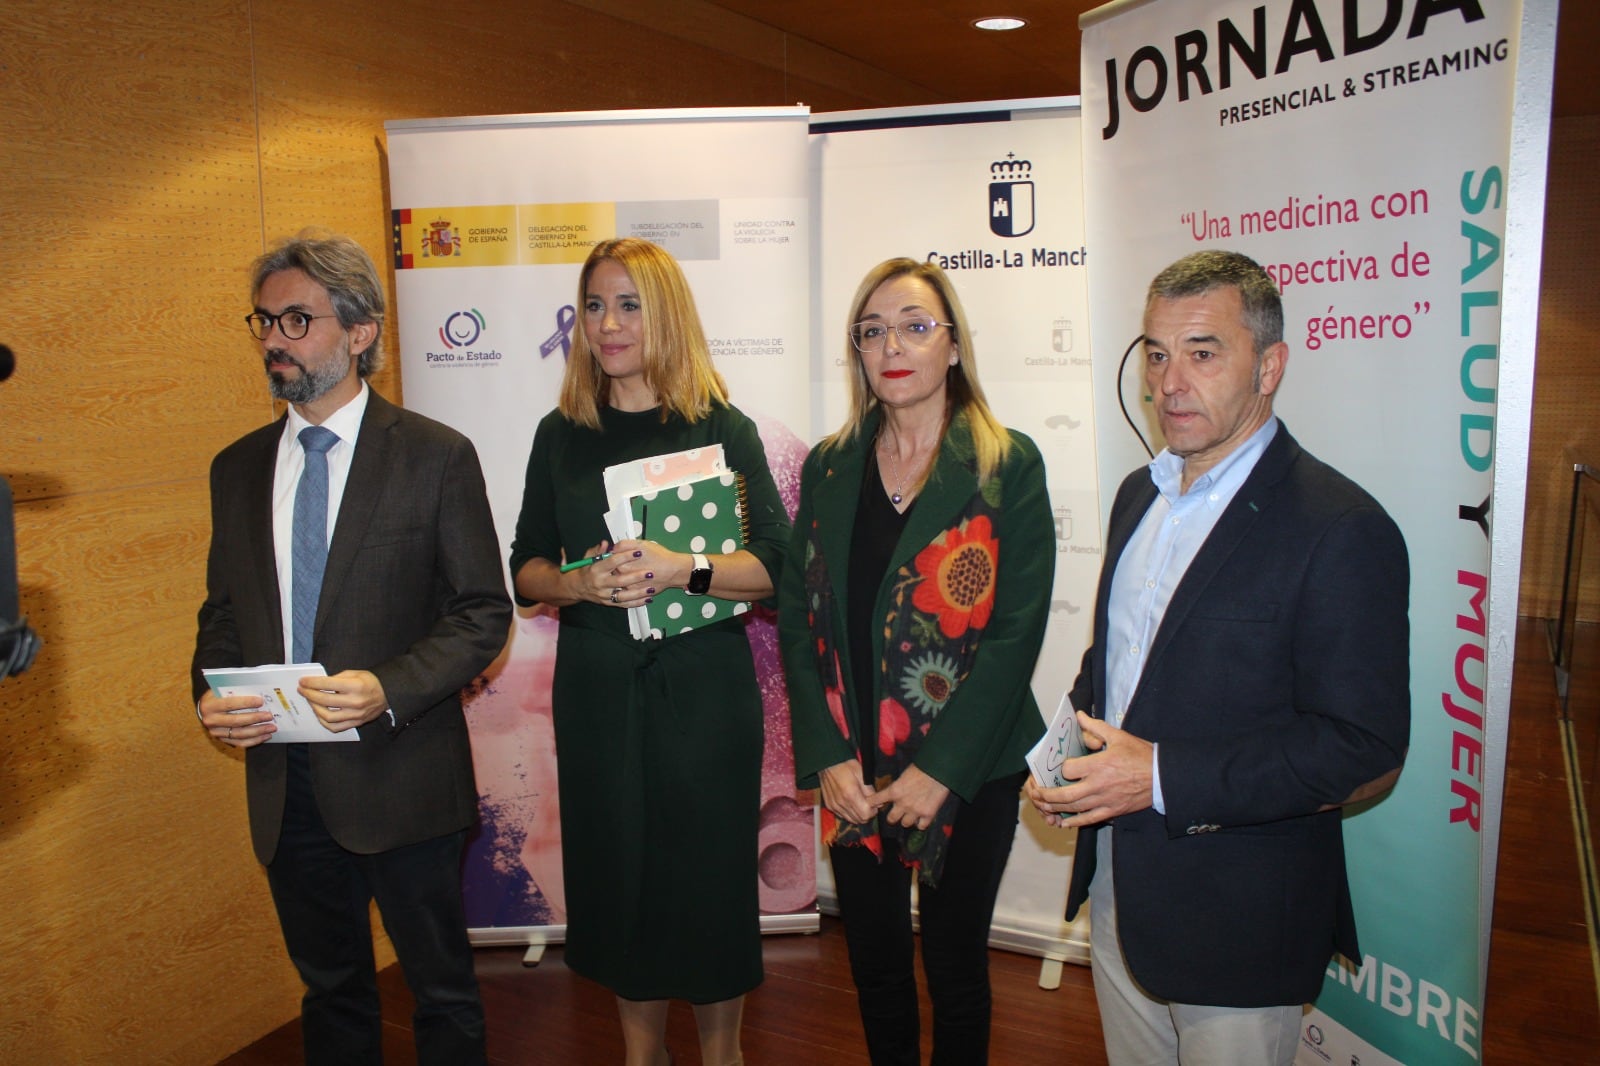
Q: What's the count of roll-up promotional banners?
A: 3